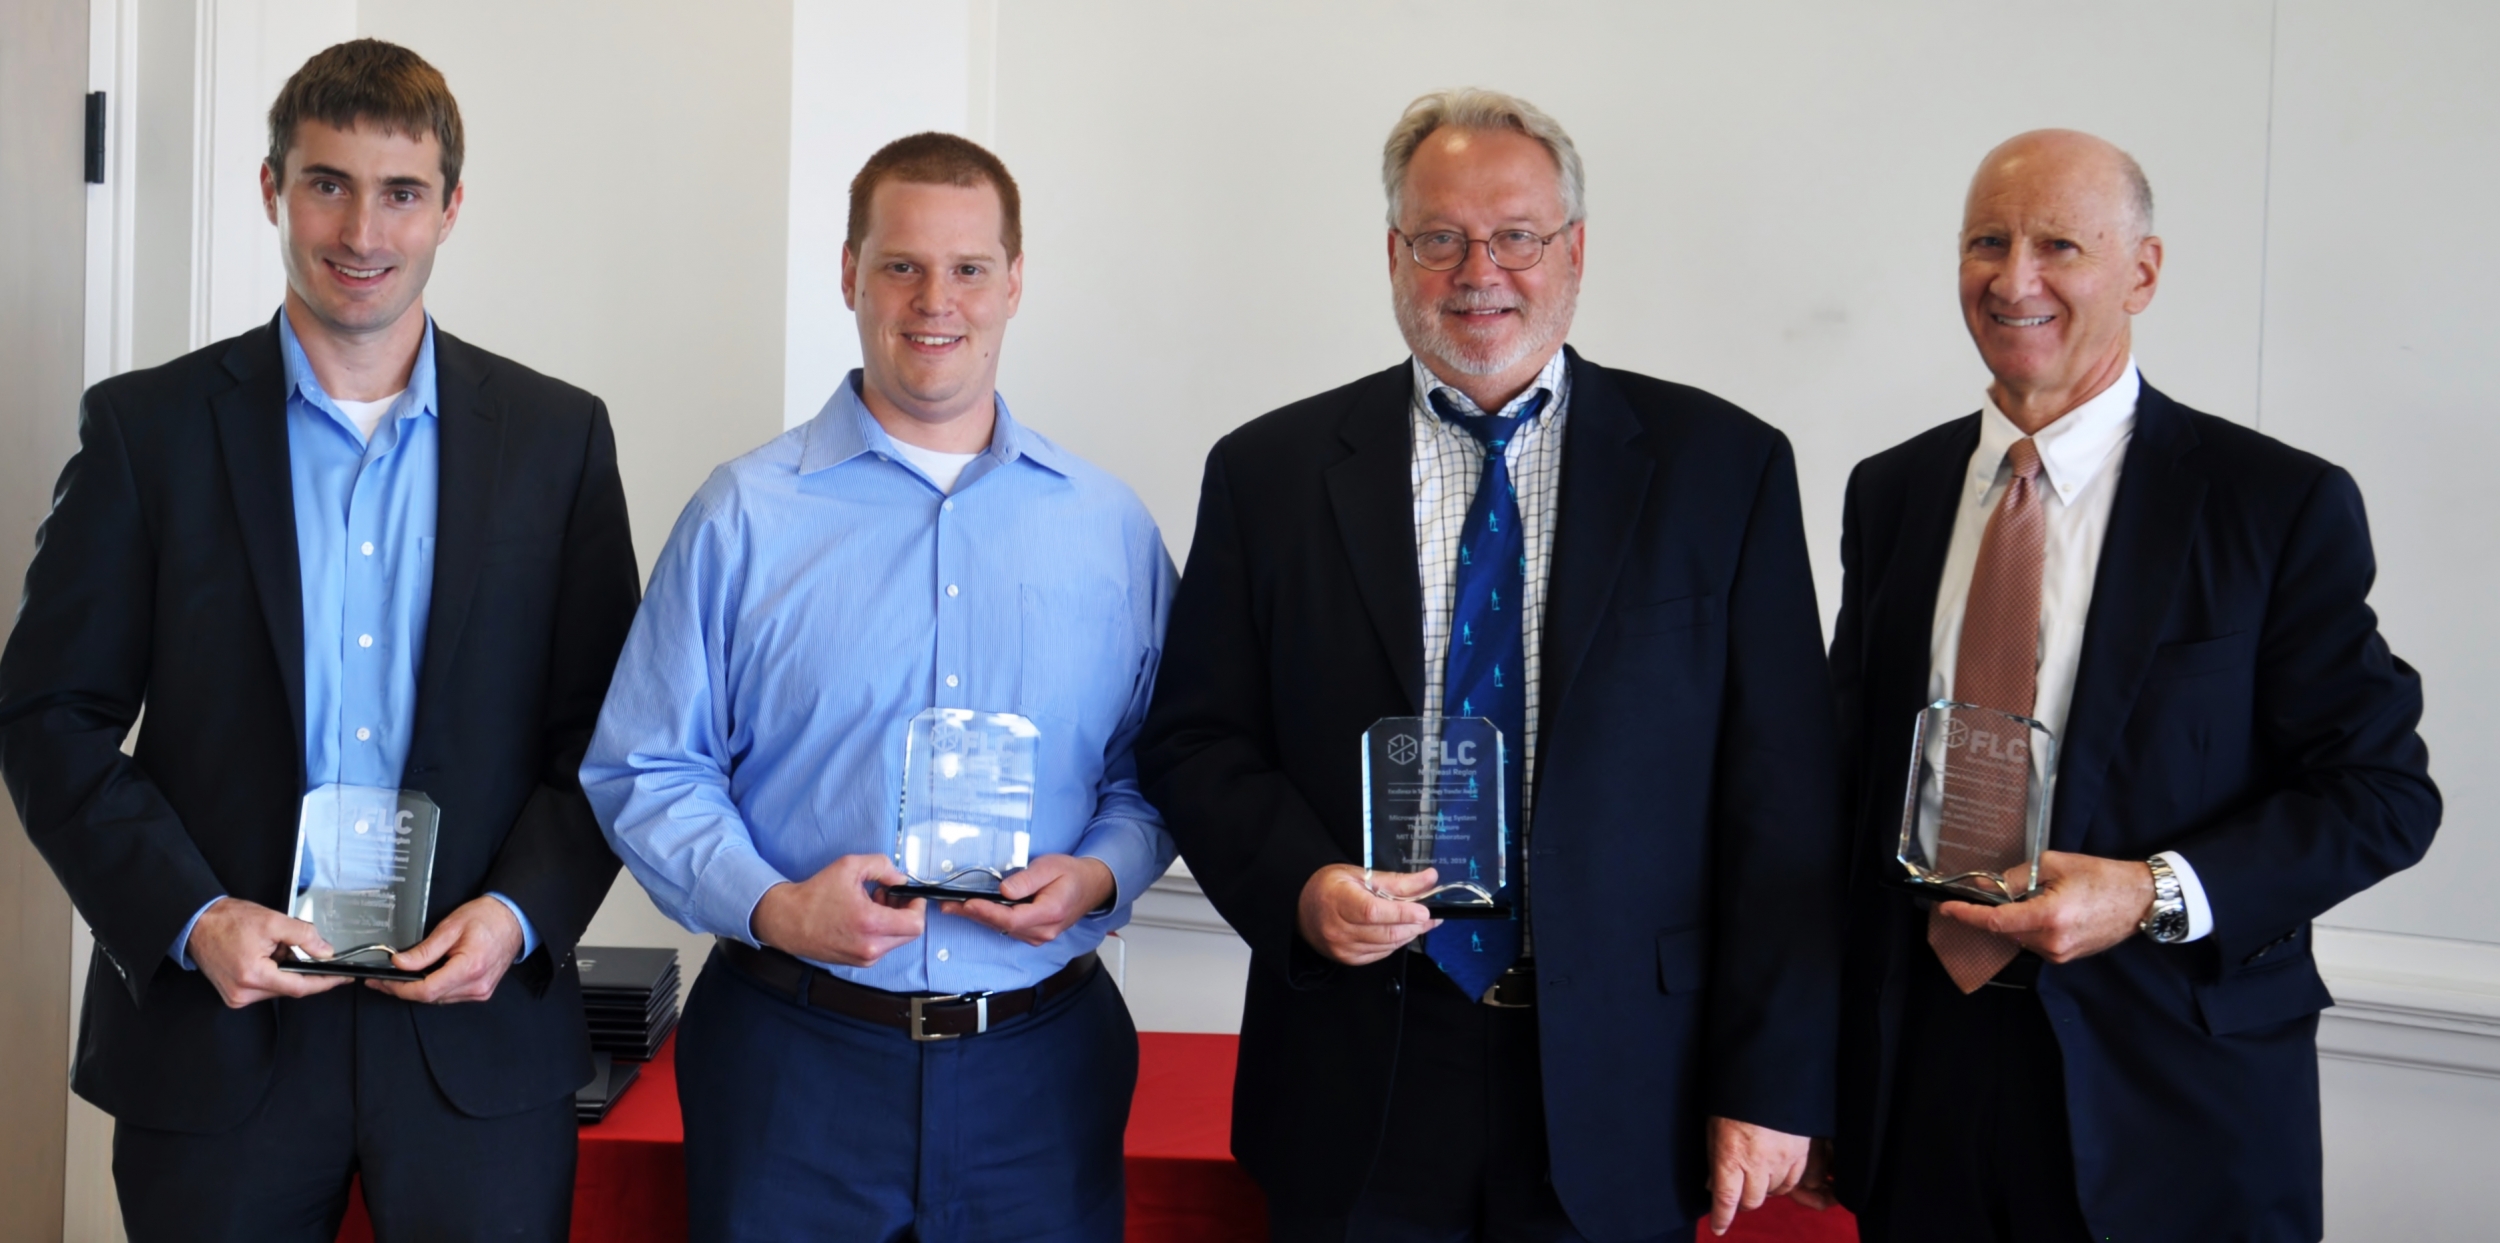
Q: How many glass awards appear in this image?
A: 4